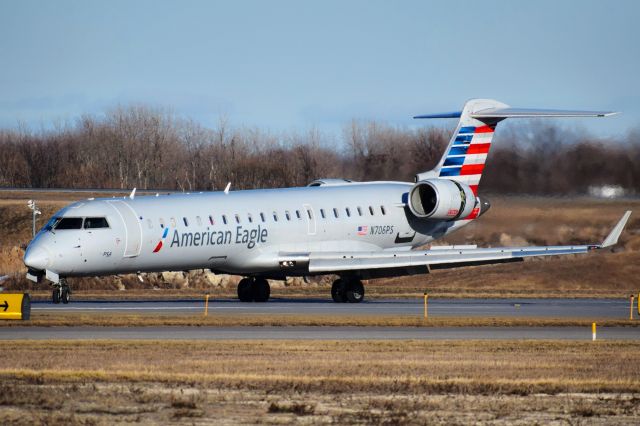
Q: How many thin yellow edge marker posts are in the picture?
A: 4